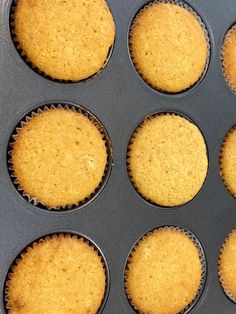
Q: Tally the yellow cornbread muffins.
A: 9